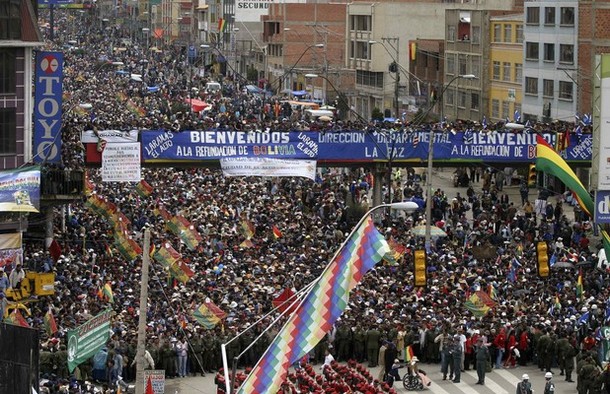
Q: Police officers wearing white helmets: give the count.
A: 2